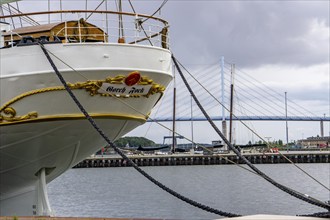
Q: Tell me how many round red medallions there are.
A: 1